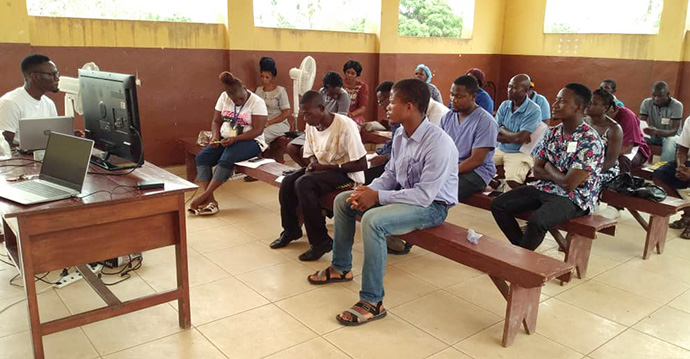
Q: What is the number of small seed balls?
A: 0